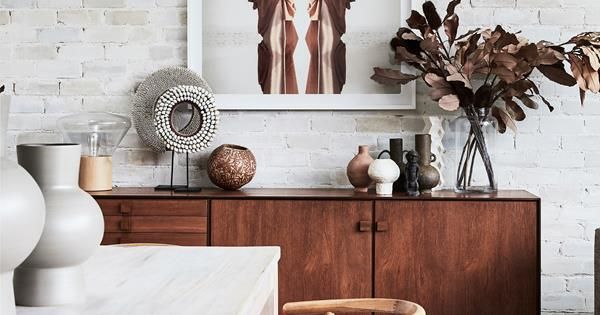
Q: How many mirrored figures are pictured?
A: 2